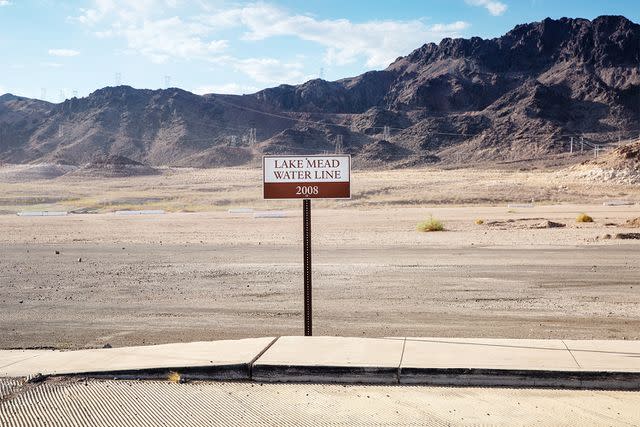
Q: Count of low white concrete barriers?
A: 6